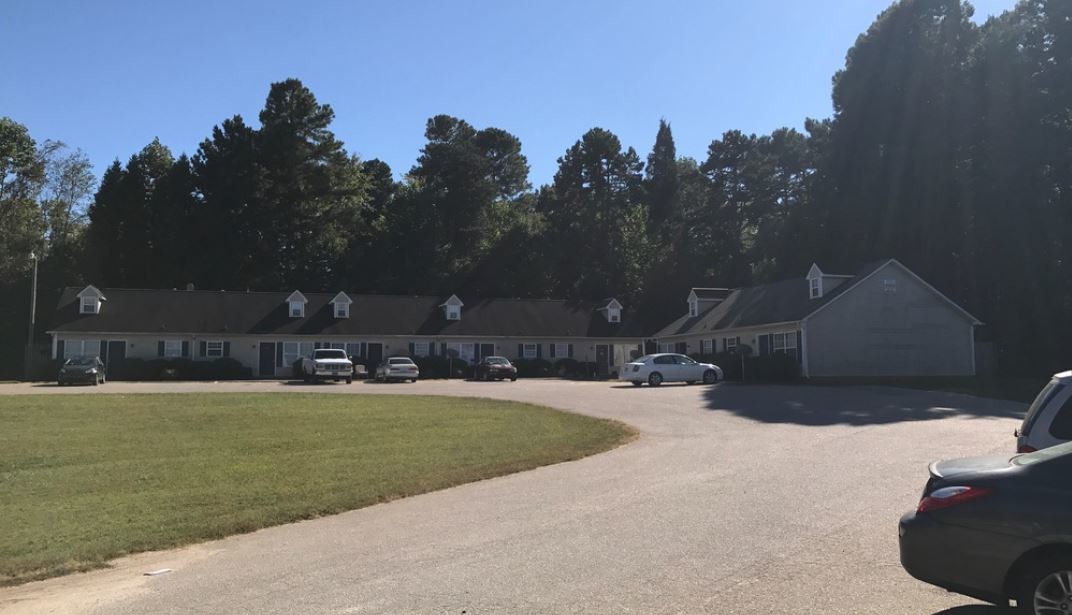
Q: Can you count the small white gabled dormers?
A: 7